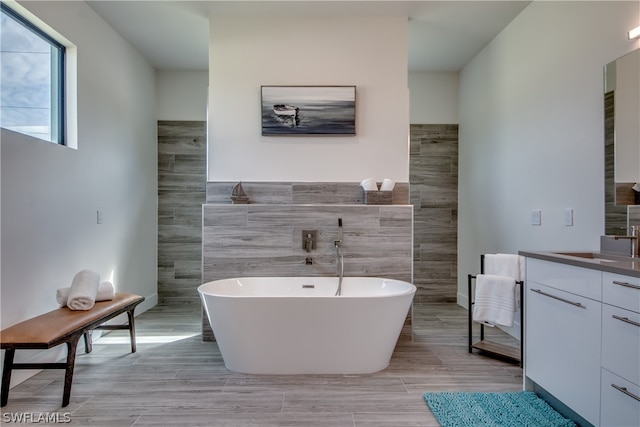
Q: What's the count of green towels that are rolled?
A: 0